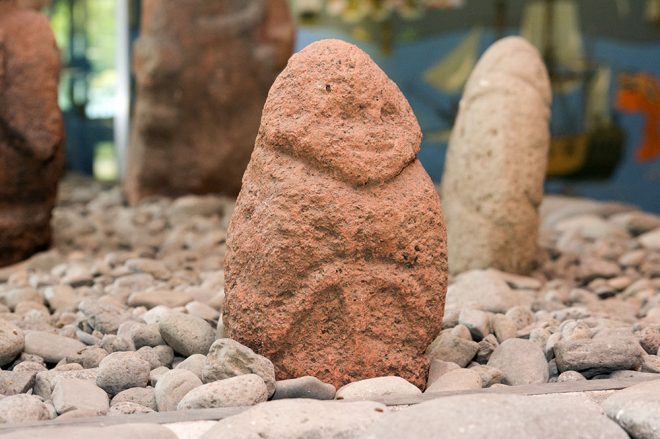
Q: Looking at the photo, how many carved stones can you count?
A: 4